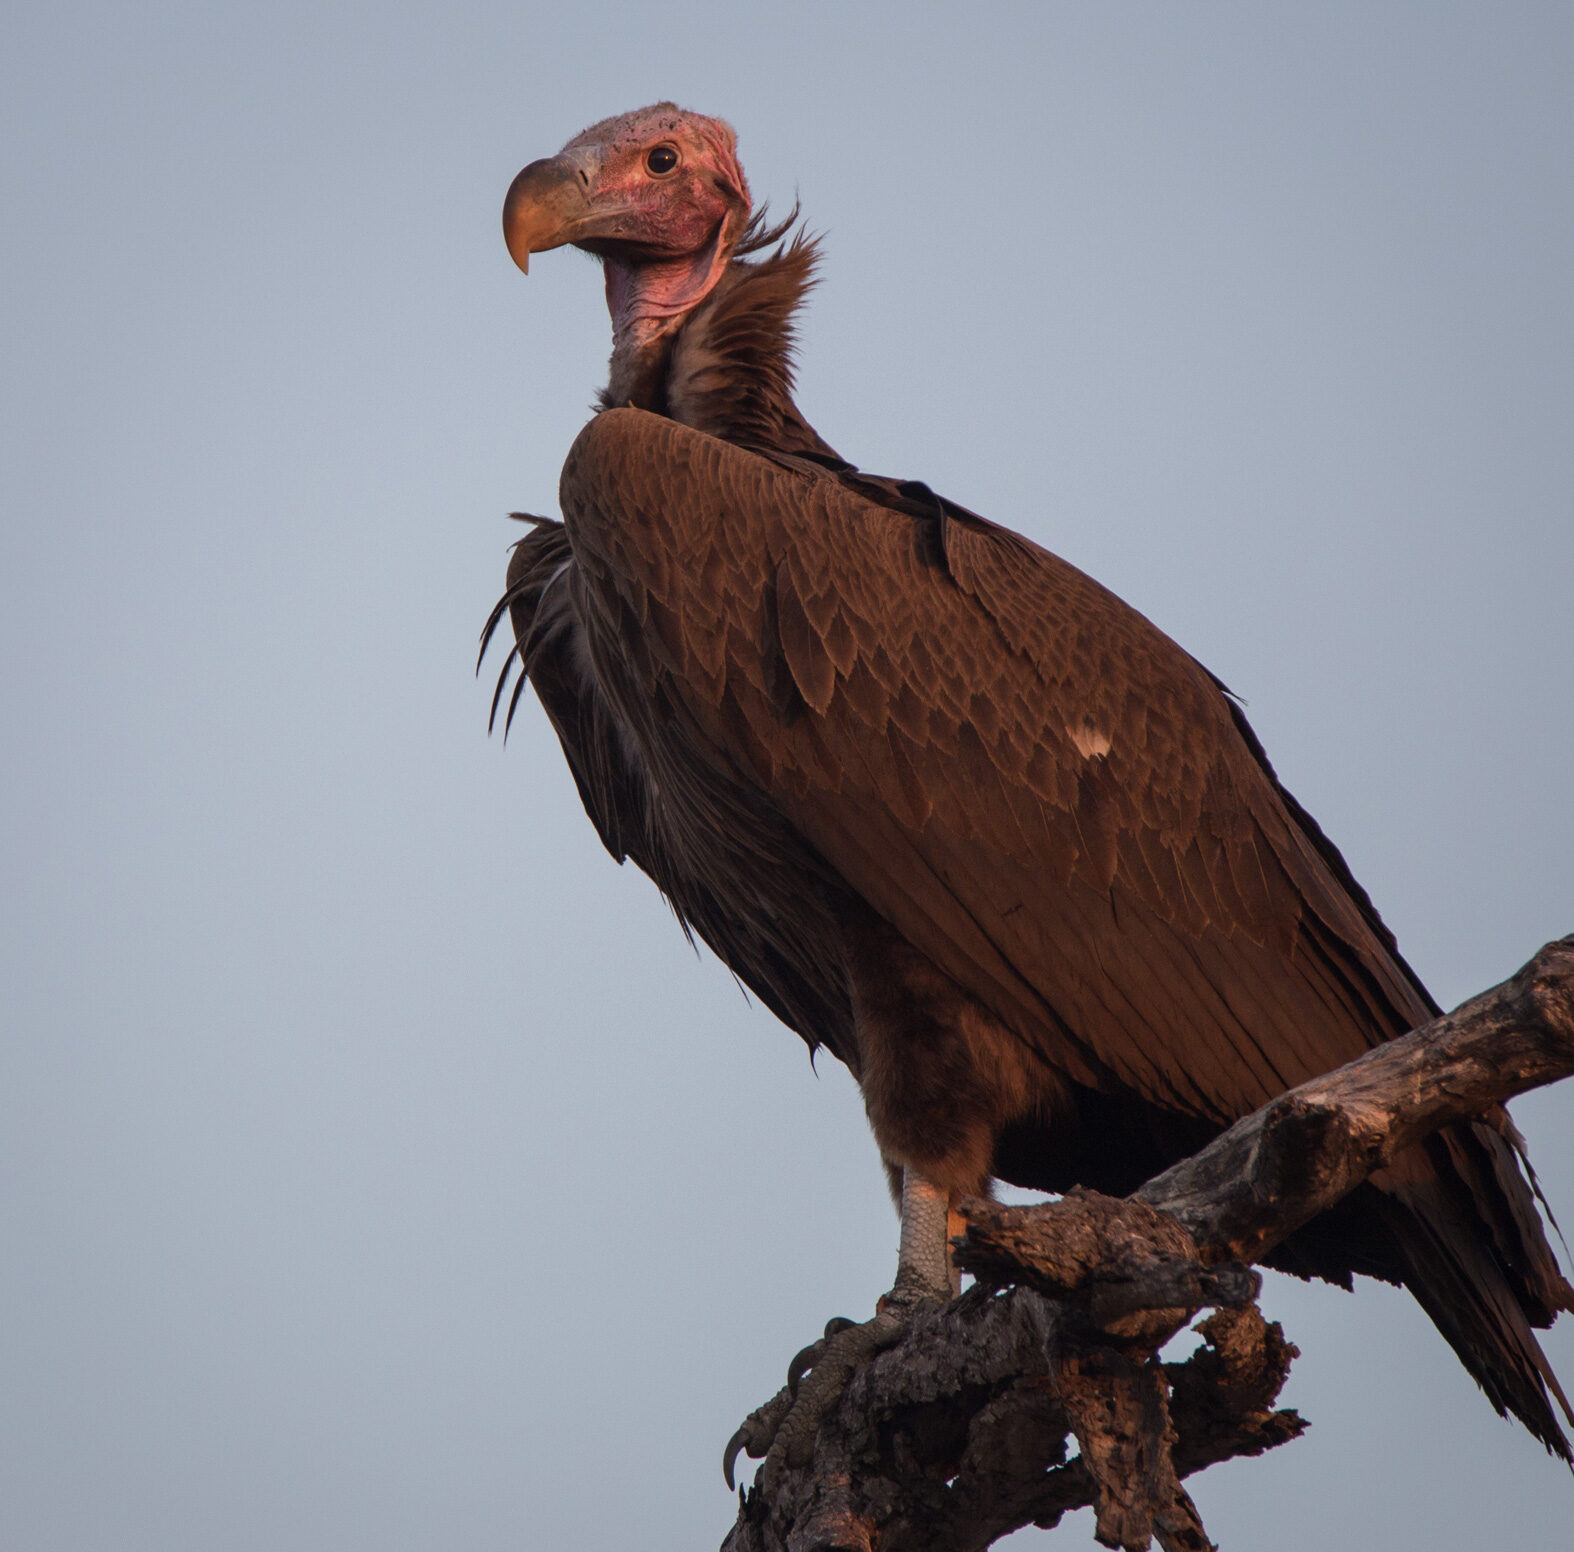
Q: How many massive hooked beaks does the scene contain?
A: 1